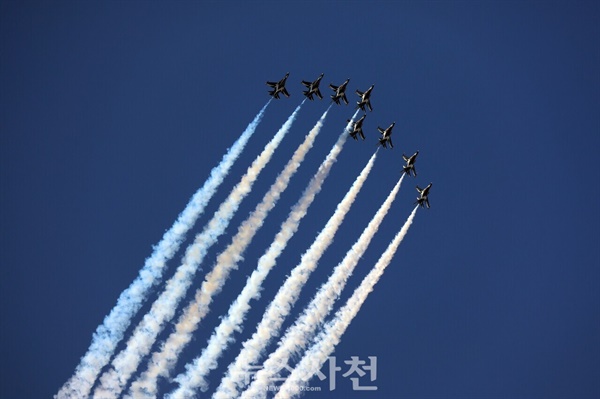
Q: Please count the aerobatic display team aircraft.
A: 8